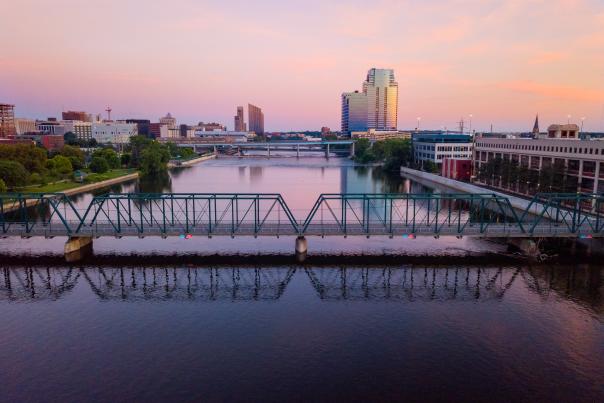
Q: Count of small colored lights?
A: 6